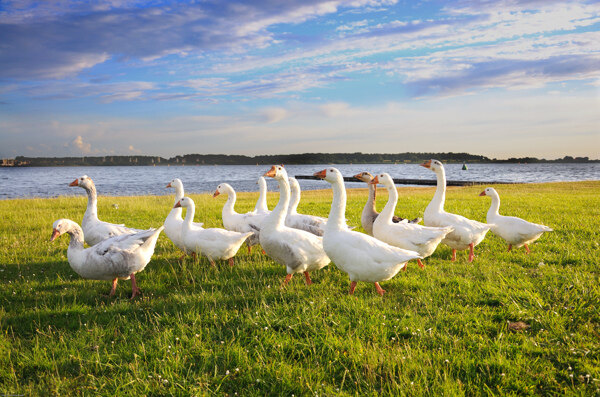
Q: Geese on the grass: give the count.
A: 13